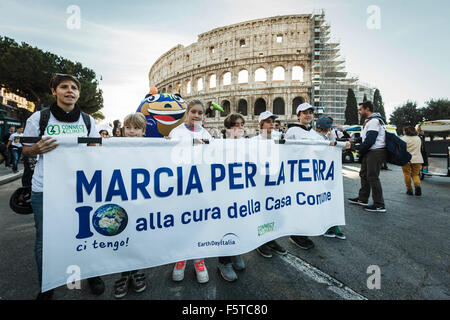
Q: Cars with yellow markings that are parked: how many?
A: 1